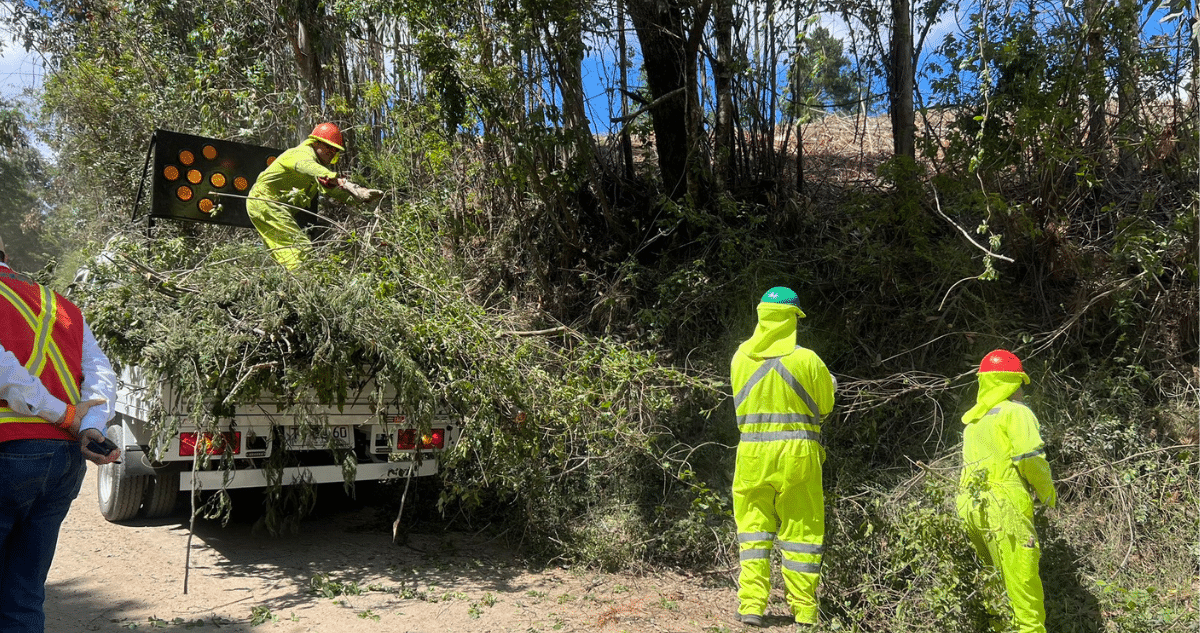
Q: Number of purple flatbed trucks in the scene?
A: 0